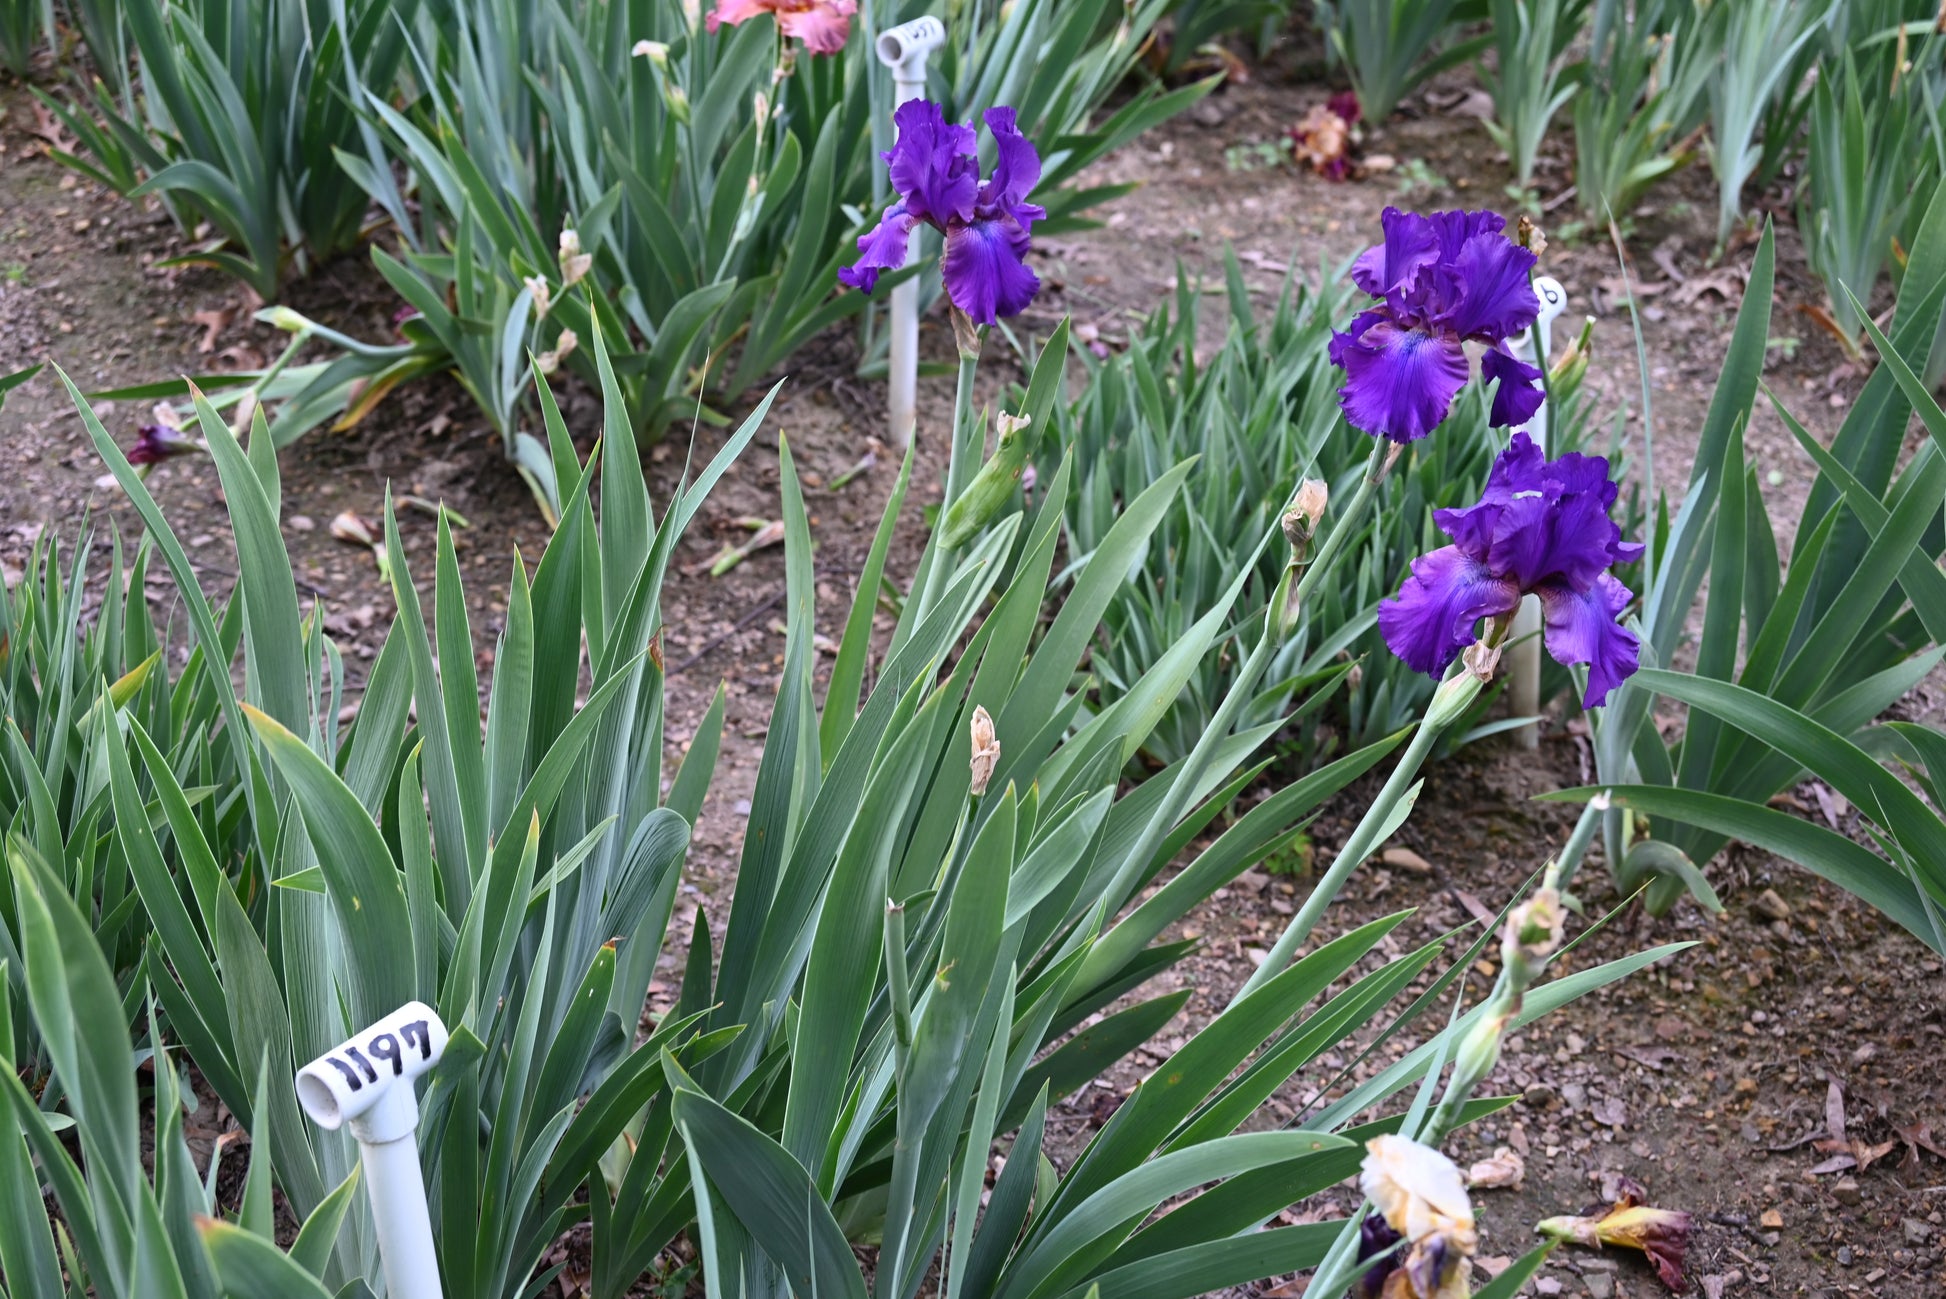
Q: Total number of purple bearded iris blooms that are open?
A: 3